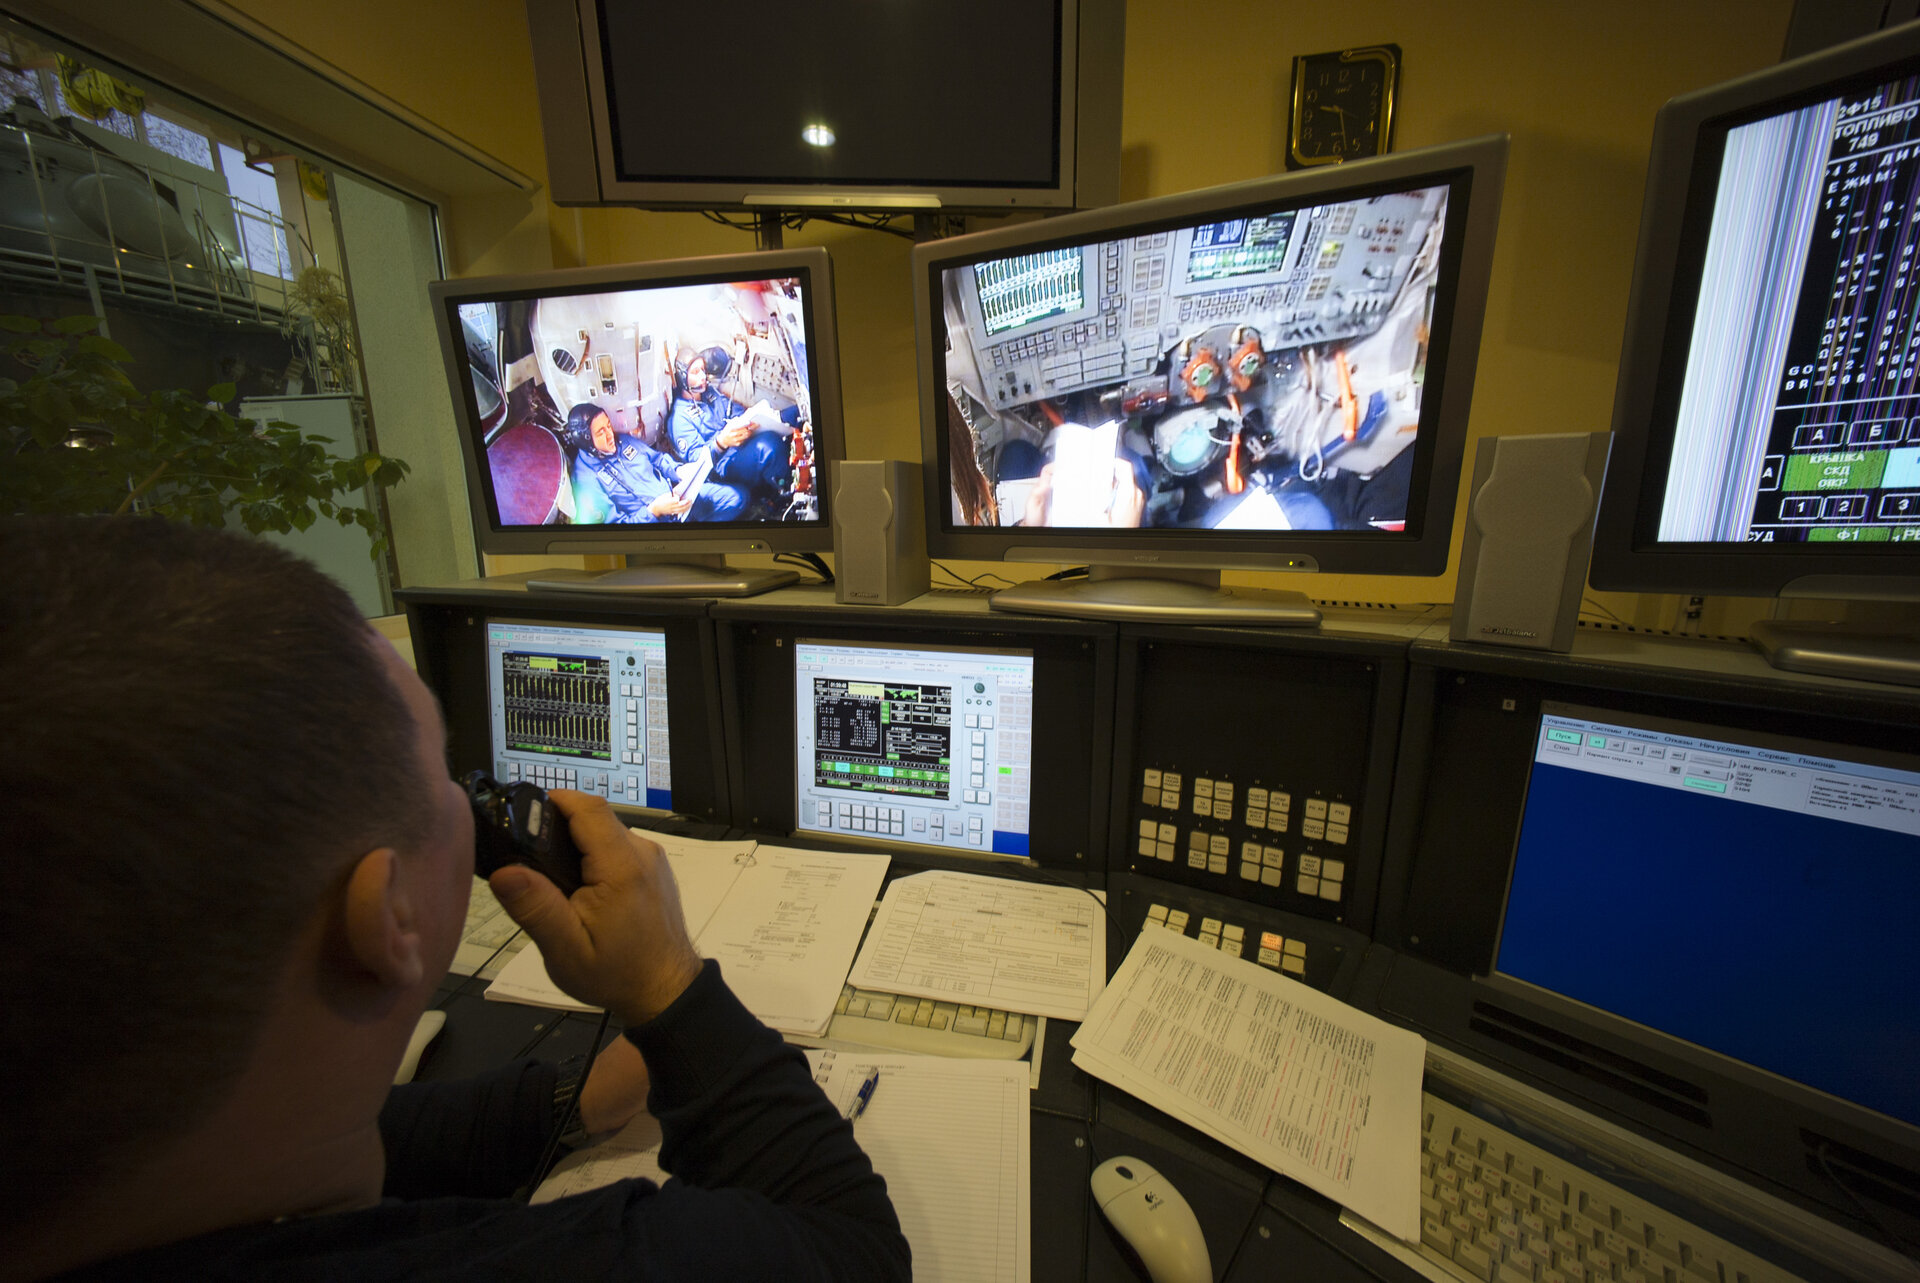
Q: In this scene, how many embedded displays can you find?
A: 3